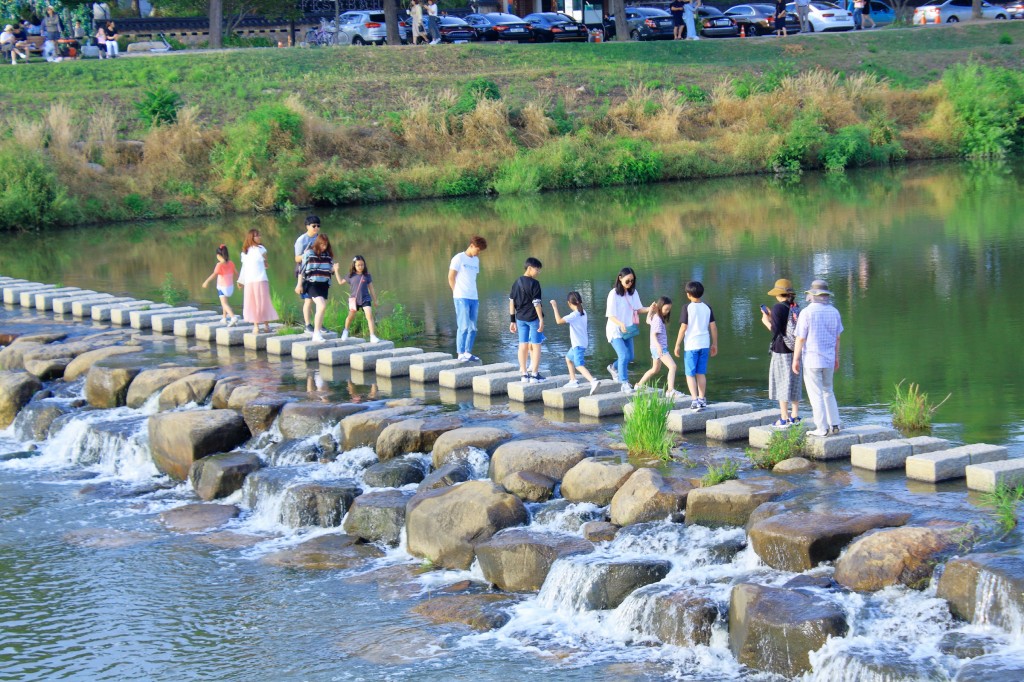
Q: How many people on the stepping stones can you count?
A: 13